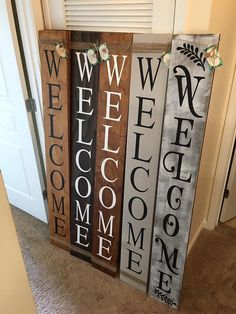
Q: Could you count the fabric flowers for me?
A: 5